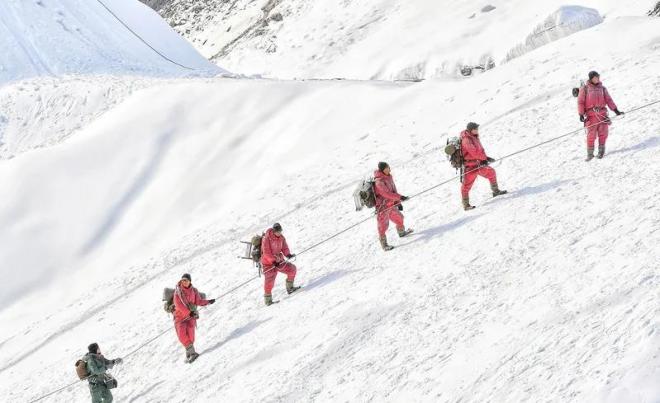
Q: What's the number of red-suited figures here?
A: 5